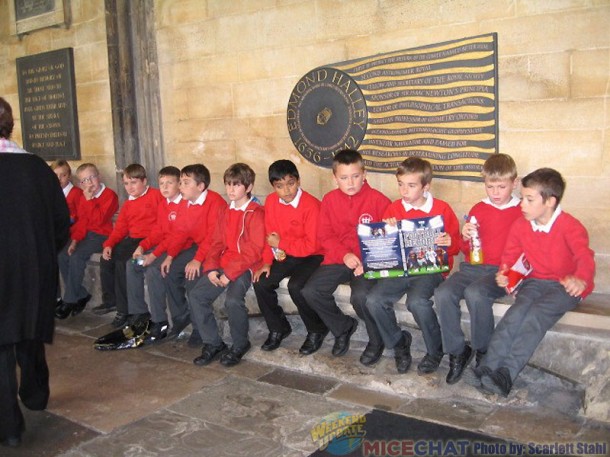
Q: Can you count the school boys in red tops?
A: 11